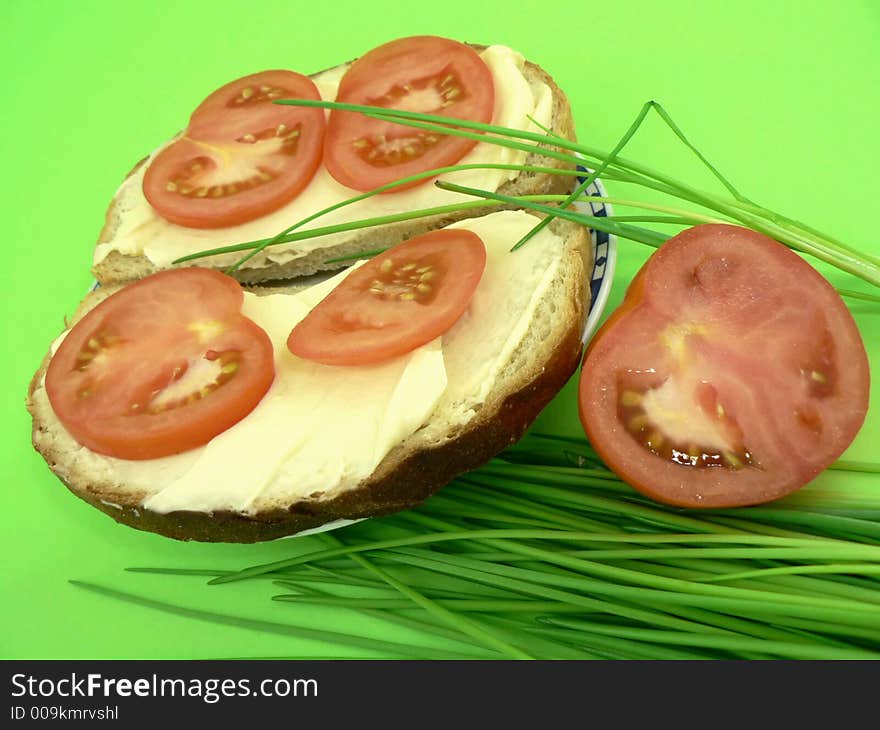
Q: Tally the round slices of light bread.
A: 2